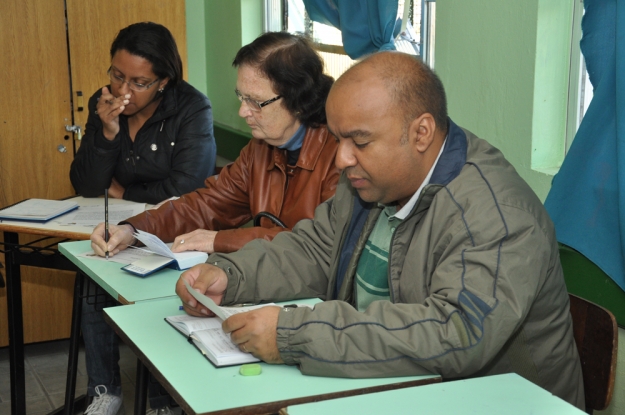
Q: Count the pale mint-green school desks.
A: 3